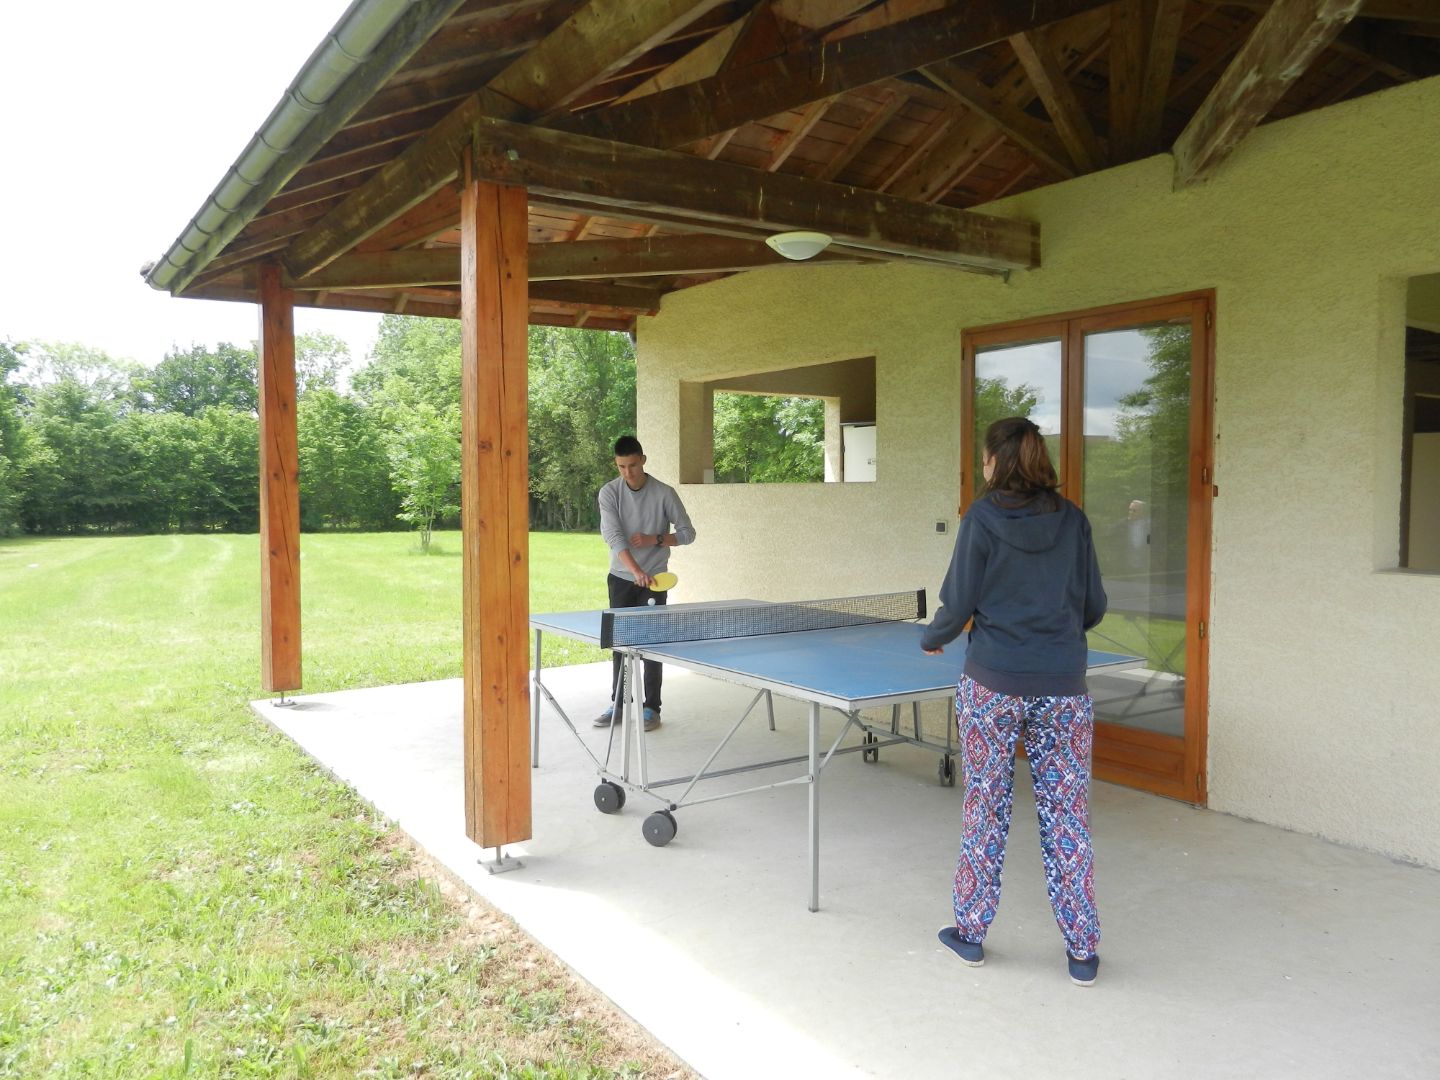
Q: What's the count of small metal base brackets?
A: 2